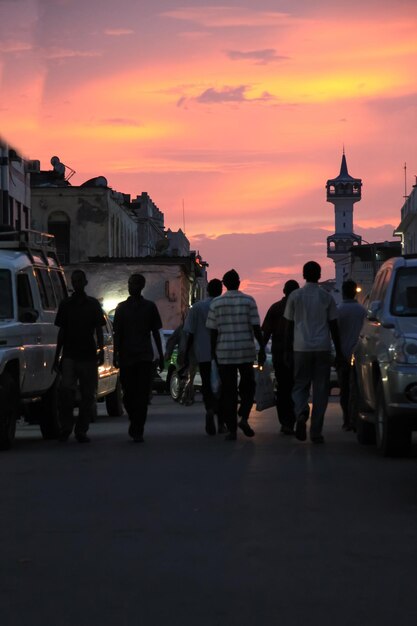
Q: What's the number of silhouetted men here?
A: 7